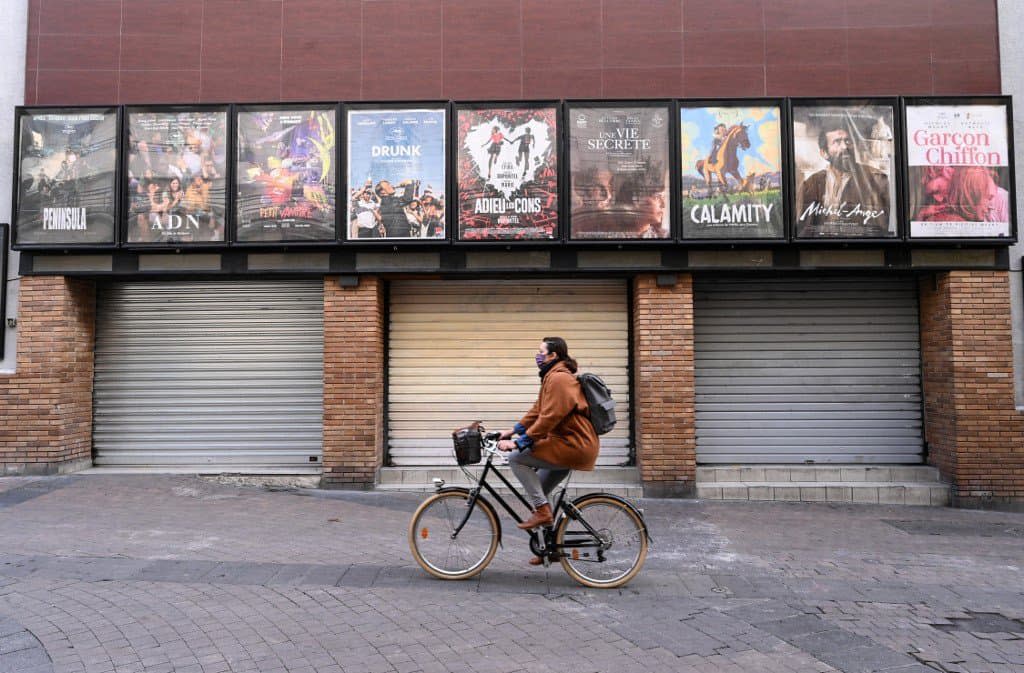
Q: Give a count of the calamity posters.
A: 1